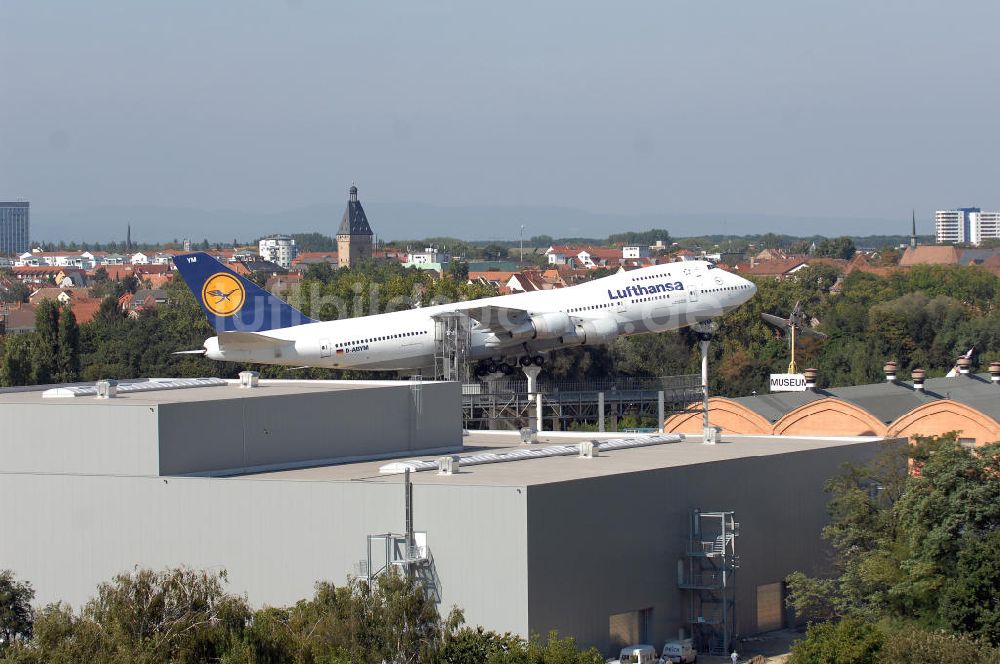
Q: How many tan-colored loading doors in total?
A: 2